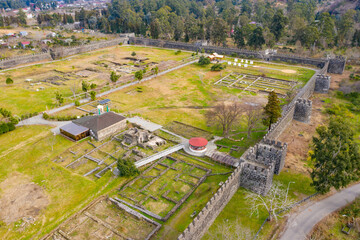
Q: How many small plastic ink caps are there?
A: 0